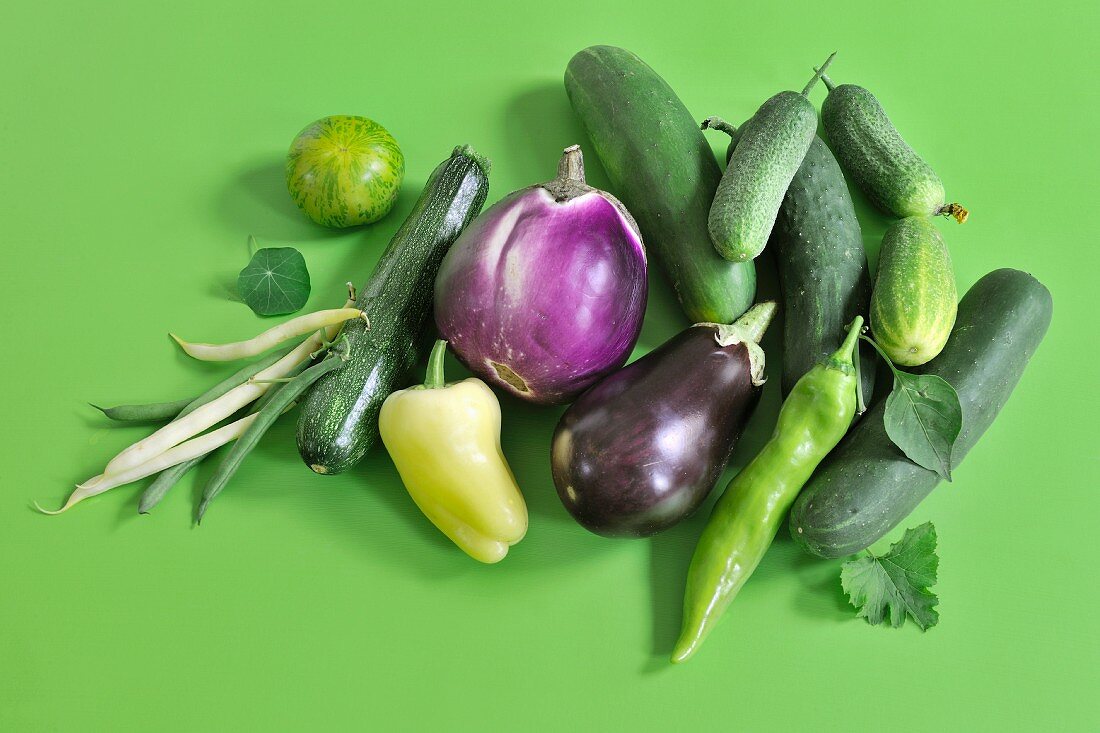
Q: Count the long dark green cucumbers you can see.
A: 3